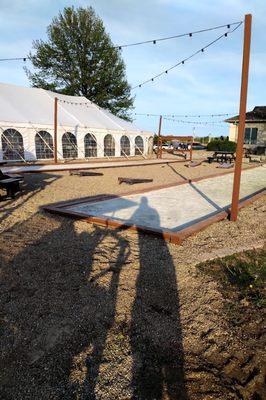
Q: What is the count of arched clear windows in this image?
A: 7